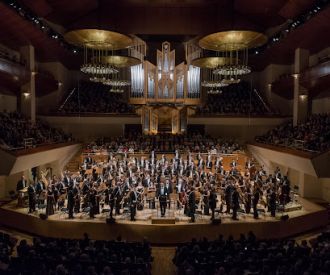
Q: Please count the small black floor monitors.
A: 4